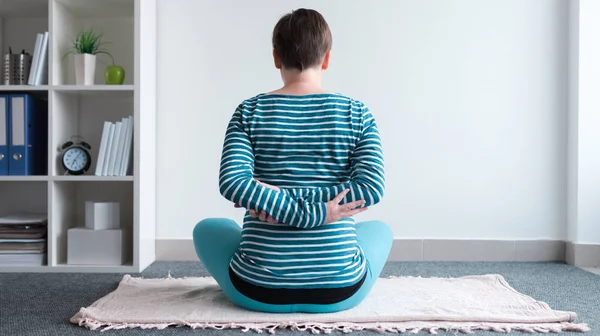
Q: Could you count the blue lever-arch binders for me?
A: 2